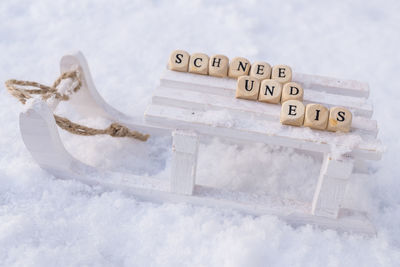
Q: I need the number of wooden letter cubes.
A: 12